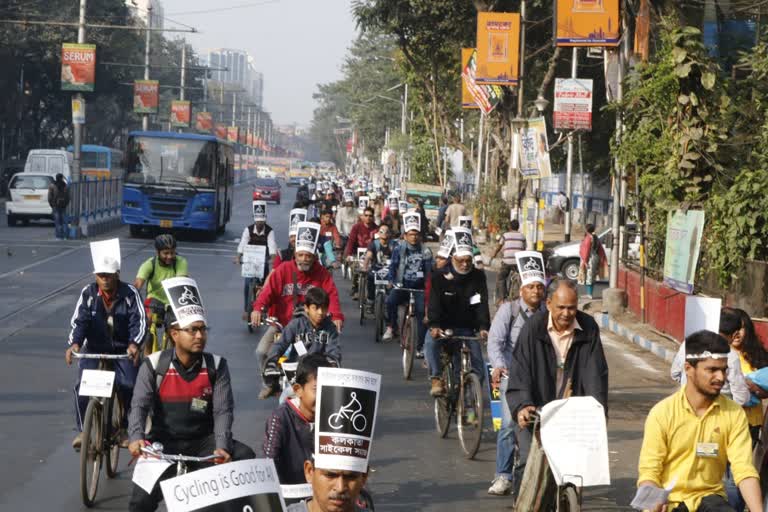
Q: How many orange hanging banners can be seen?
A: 3